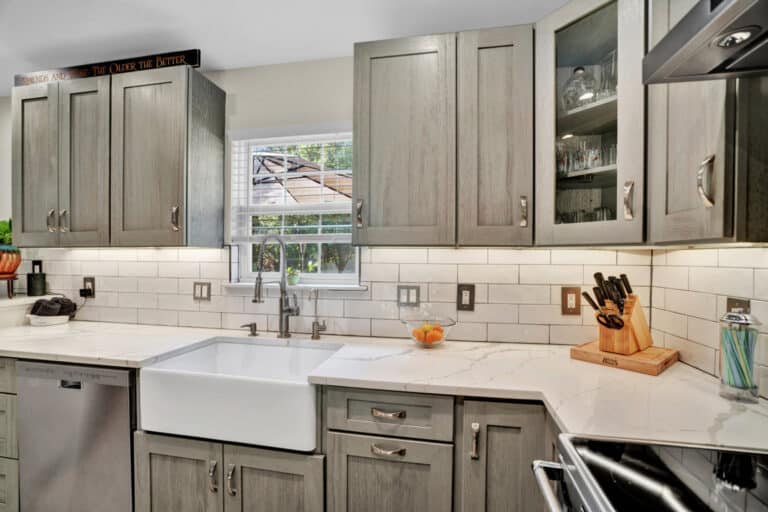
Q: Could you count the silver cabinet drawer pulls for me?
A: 12